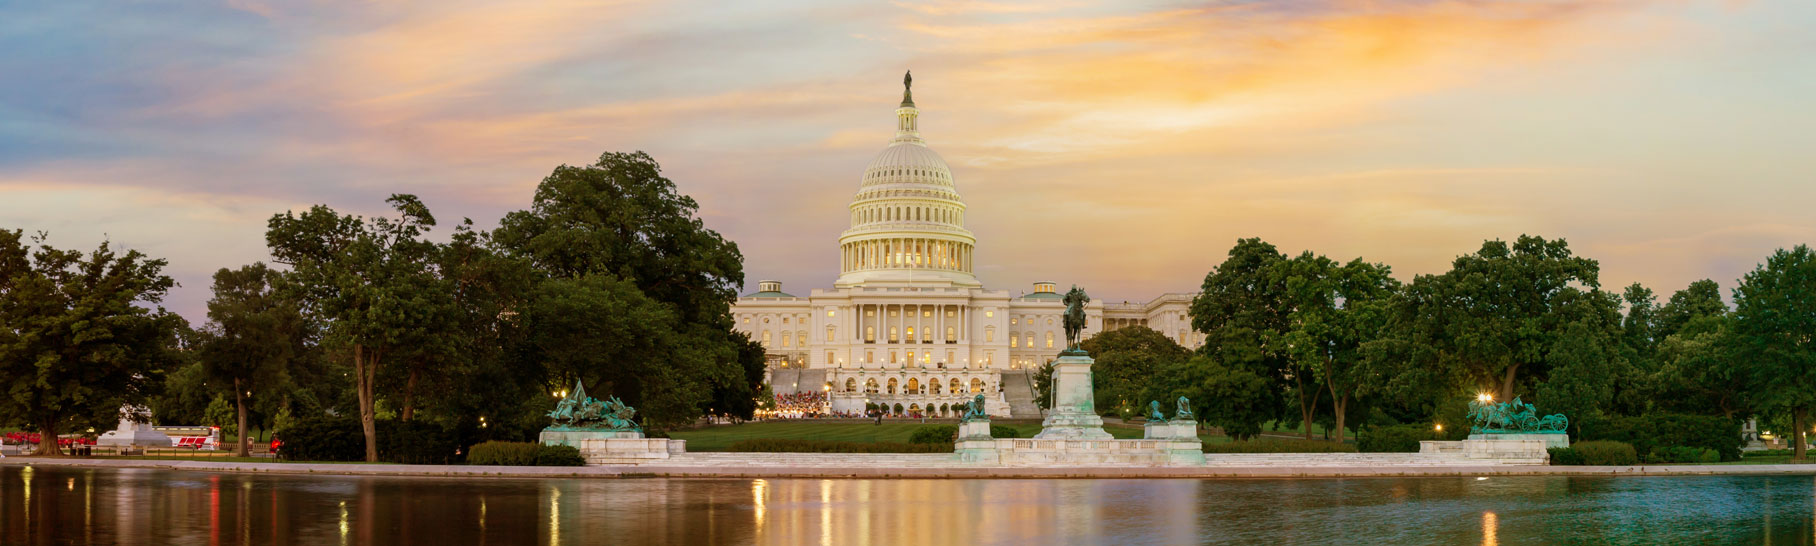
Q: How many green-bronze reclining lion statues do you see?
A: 3